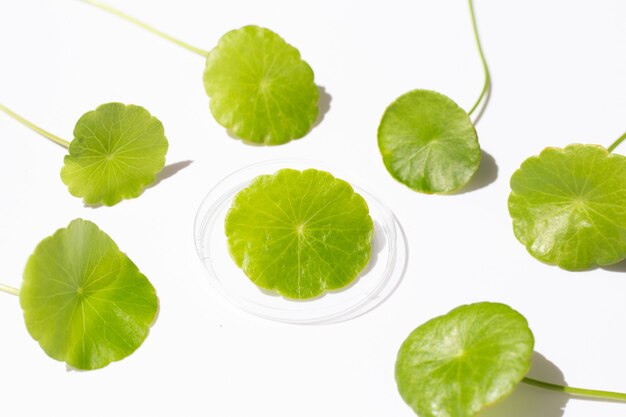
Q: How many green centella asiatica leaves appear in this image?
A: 7